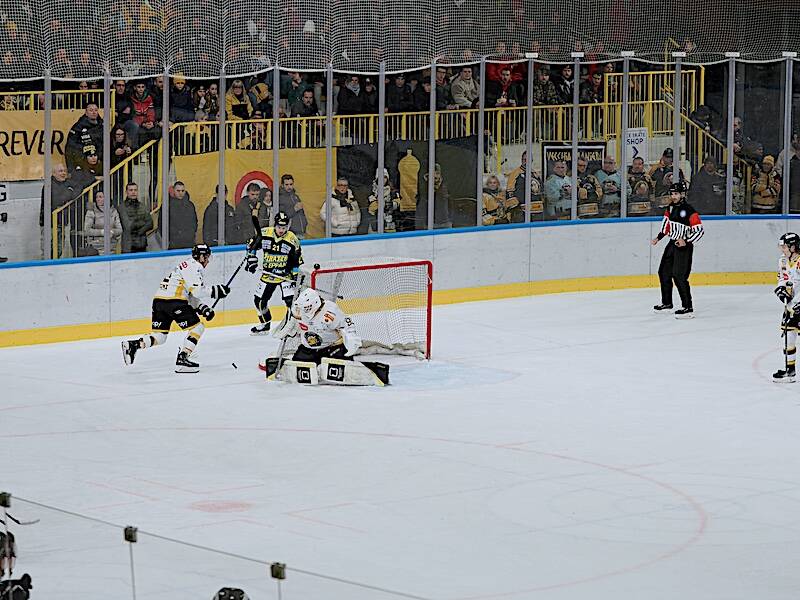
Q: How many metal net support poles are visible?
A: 15